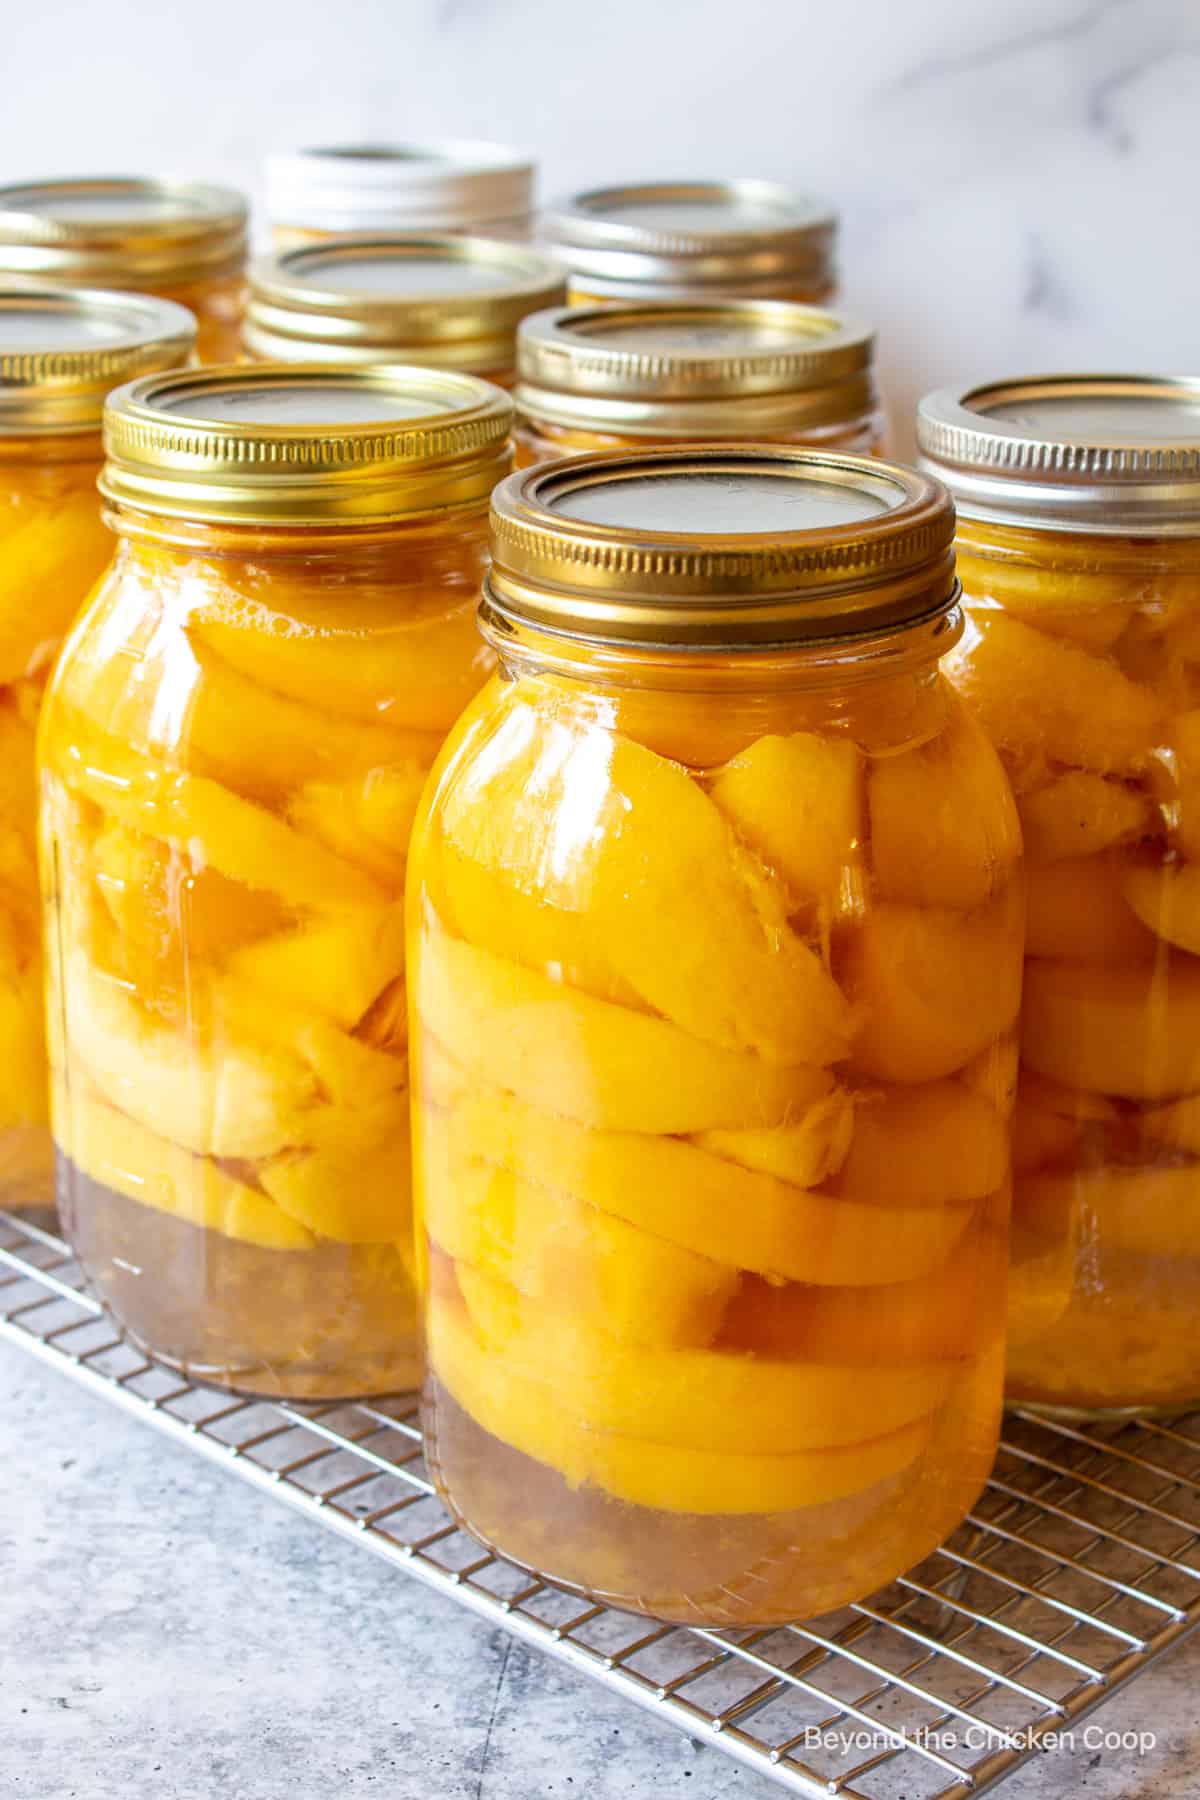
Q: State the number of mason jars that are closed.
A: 9